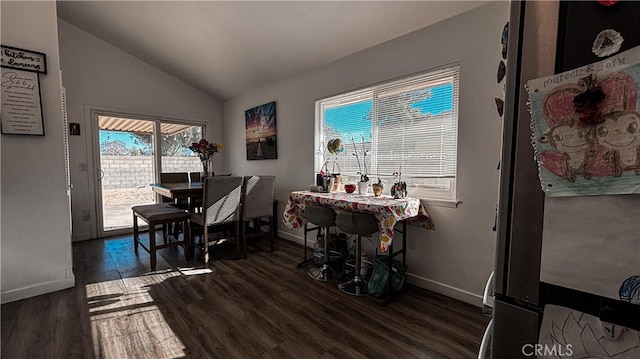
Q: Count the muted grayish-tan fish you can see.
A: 0